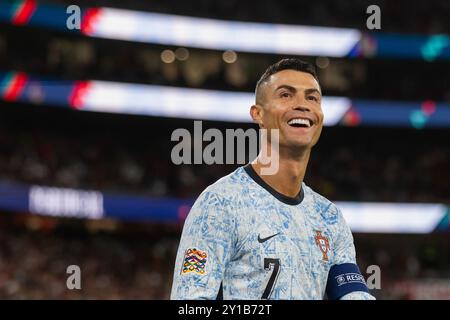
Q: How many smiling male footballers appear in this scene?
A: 1